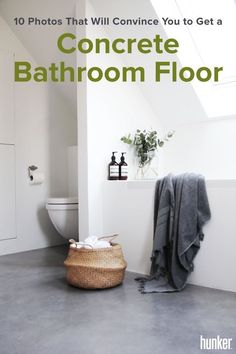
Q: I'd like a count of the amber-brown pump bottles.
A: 2